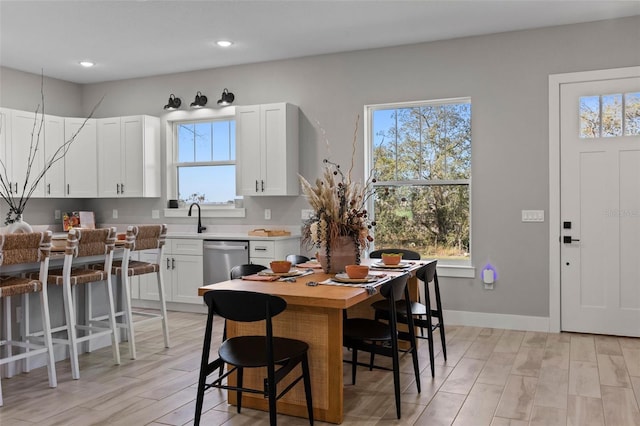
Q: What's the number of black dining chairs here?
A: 6